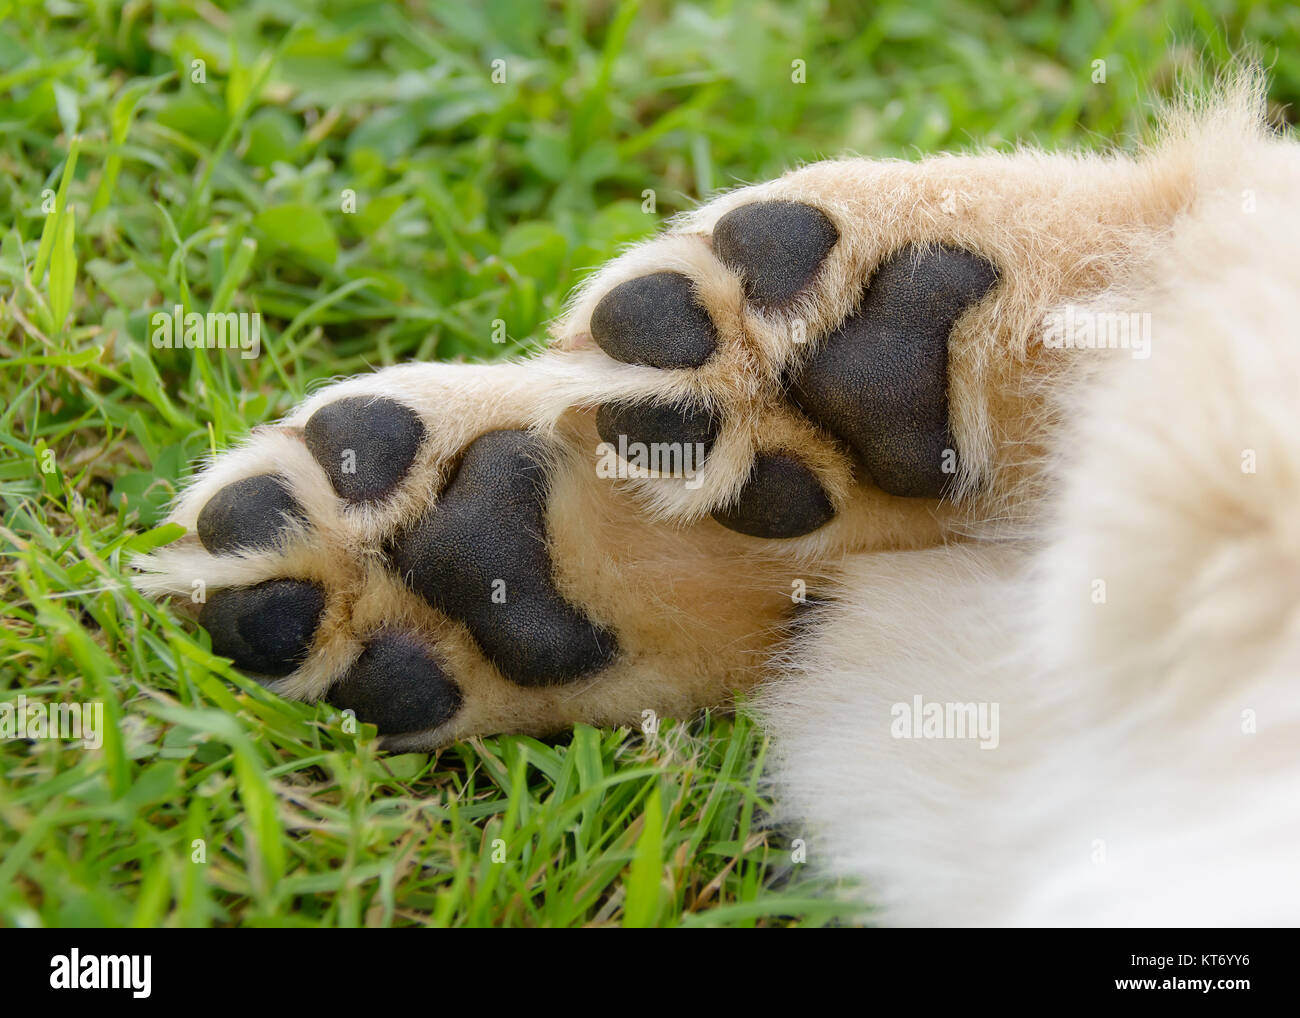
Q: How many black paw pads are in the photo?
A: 10